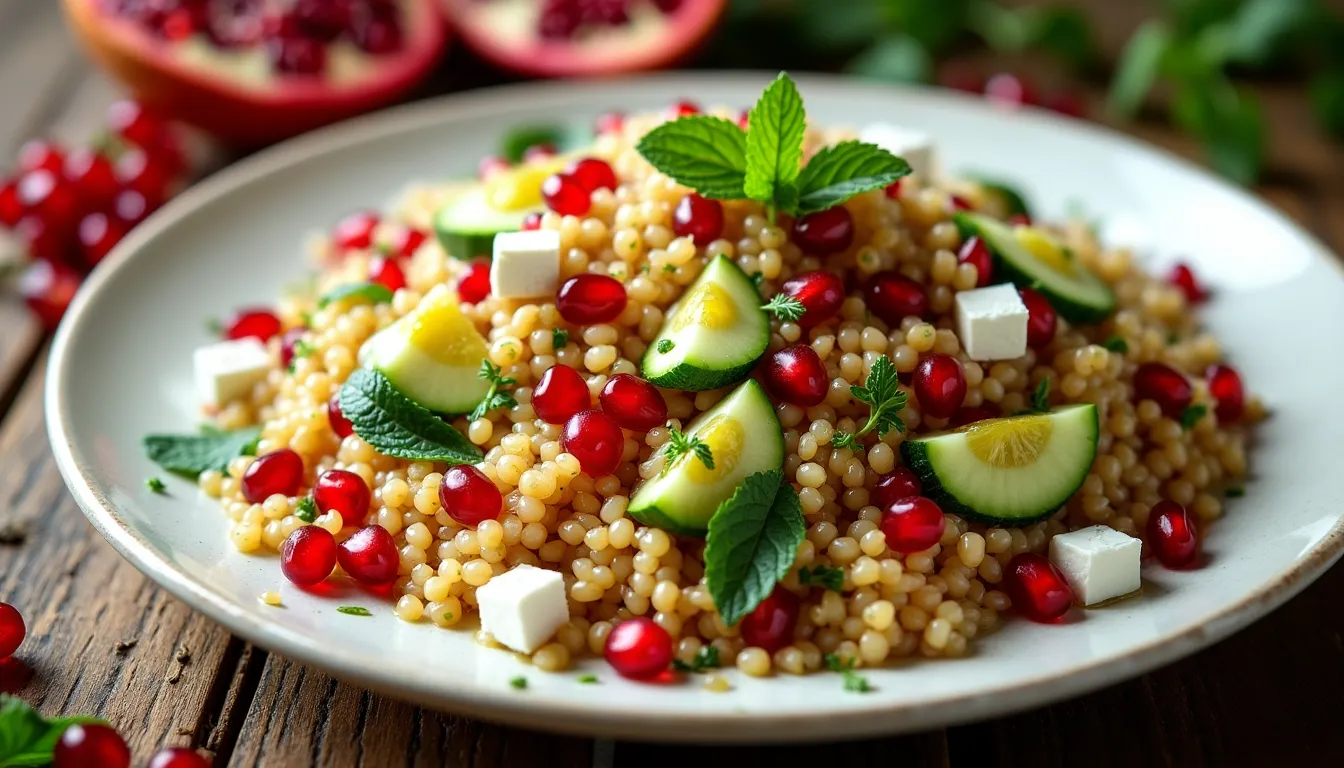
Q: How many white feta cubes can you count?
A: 6